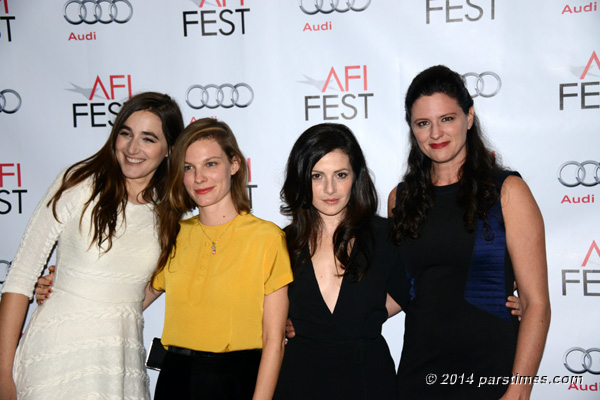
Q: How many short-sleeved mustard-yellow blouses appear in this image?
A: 1